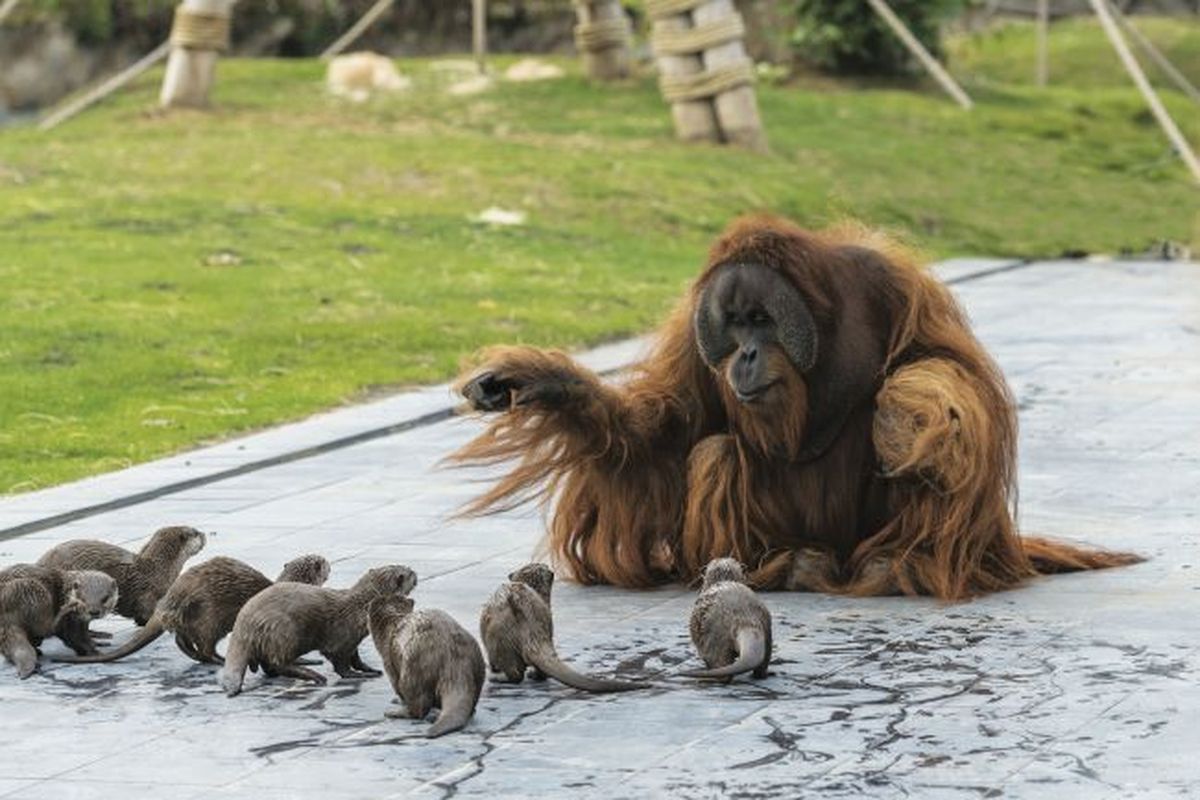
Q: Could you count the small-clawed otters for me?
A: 7